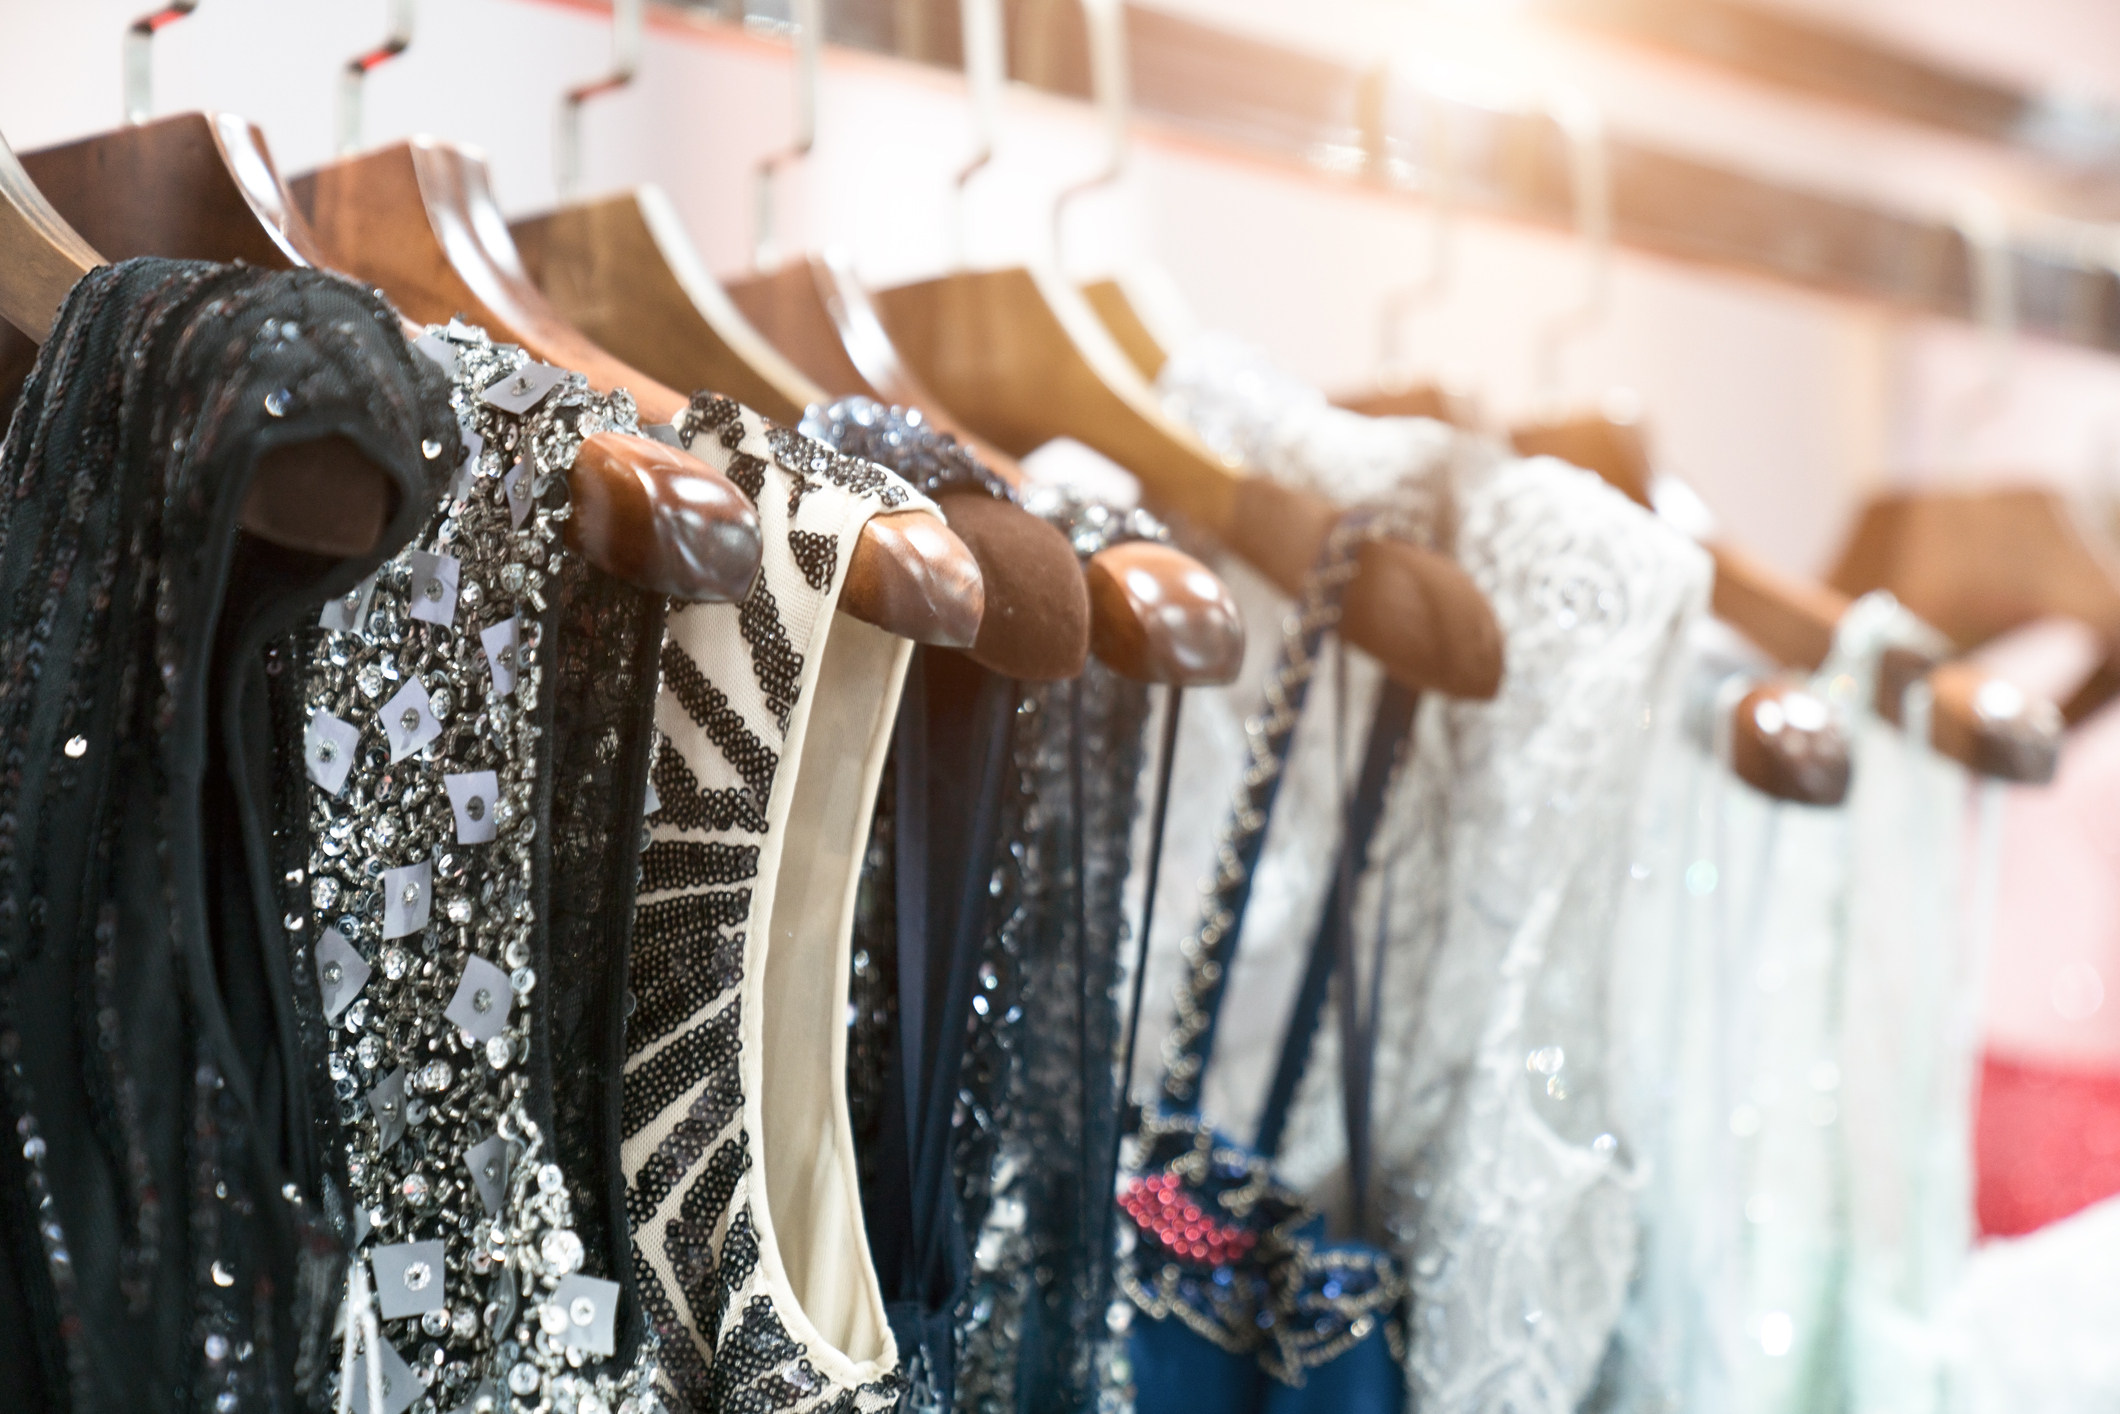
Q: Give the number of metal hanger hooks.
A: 9